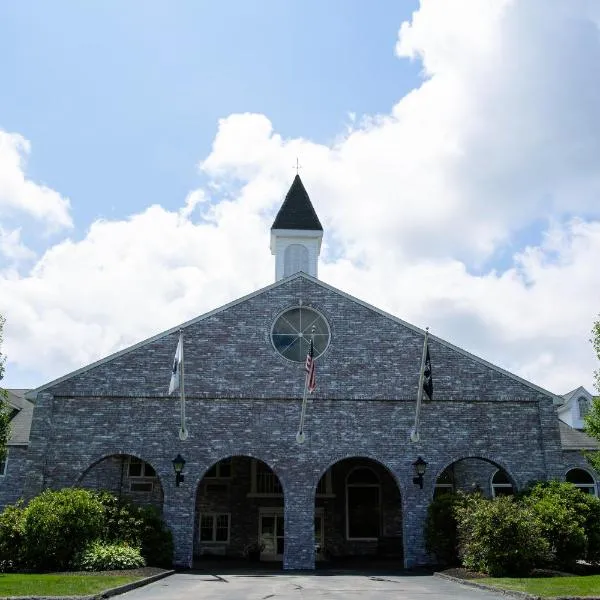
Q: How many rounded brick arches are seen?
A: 4